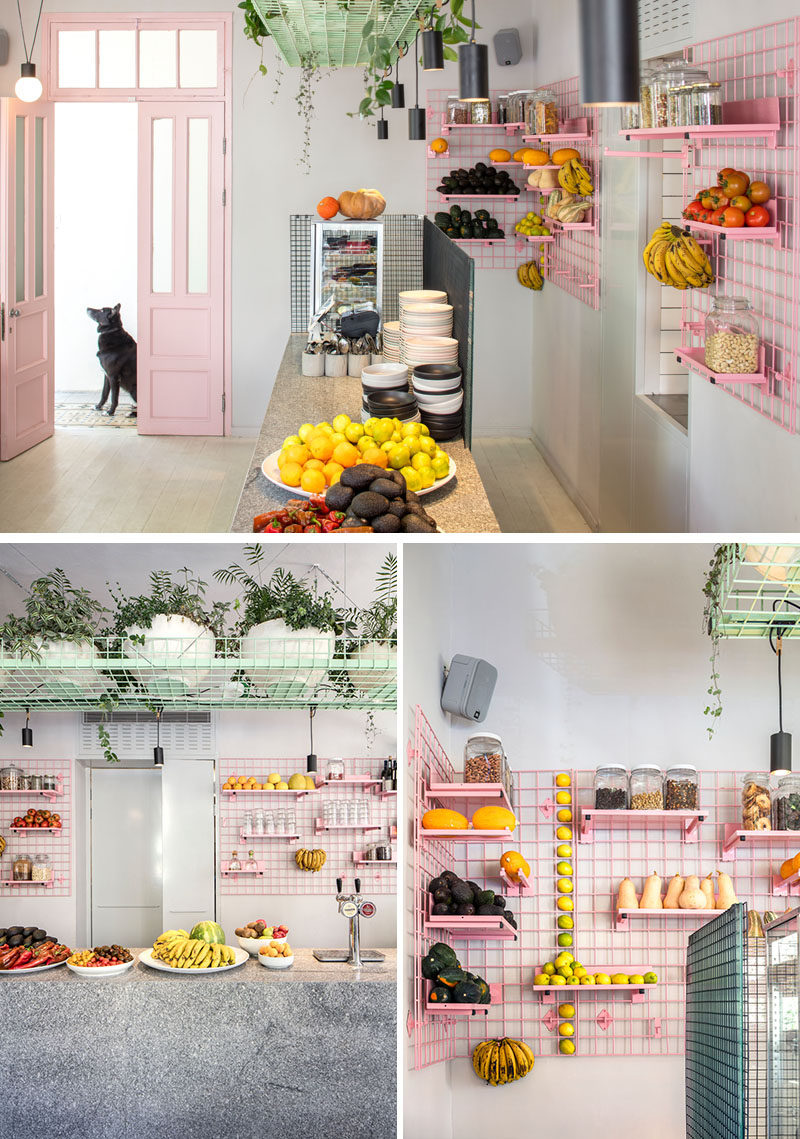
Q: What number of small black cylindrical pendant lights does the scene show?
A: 10